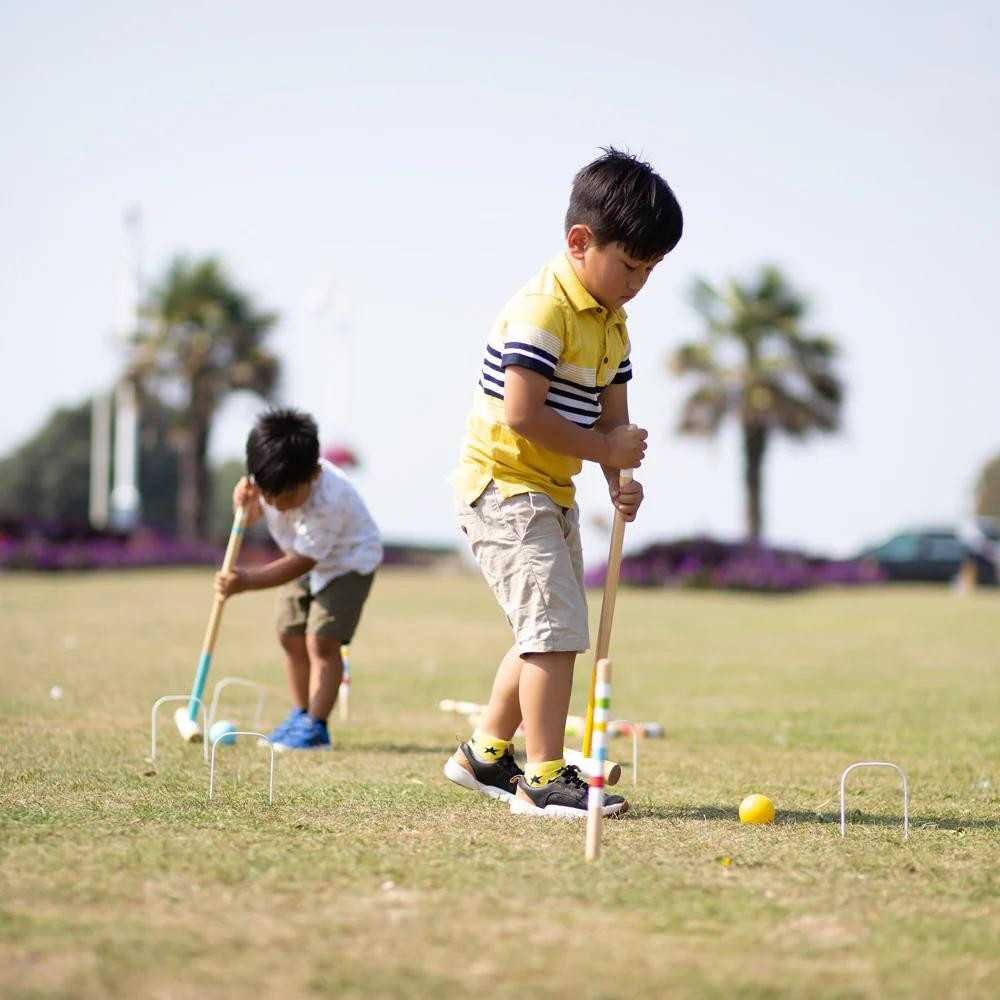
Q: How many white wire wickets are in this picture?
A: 5